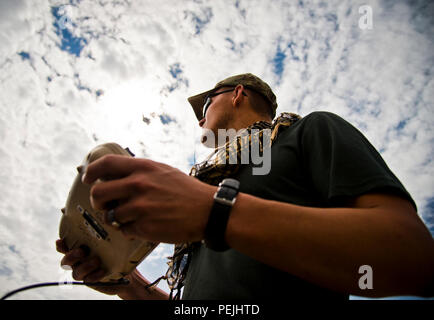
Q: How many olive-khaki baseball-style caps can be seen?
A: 1